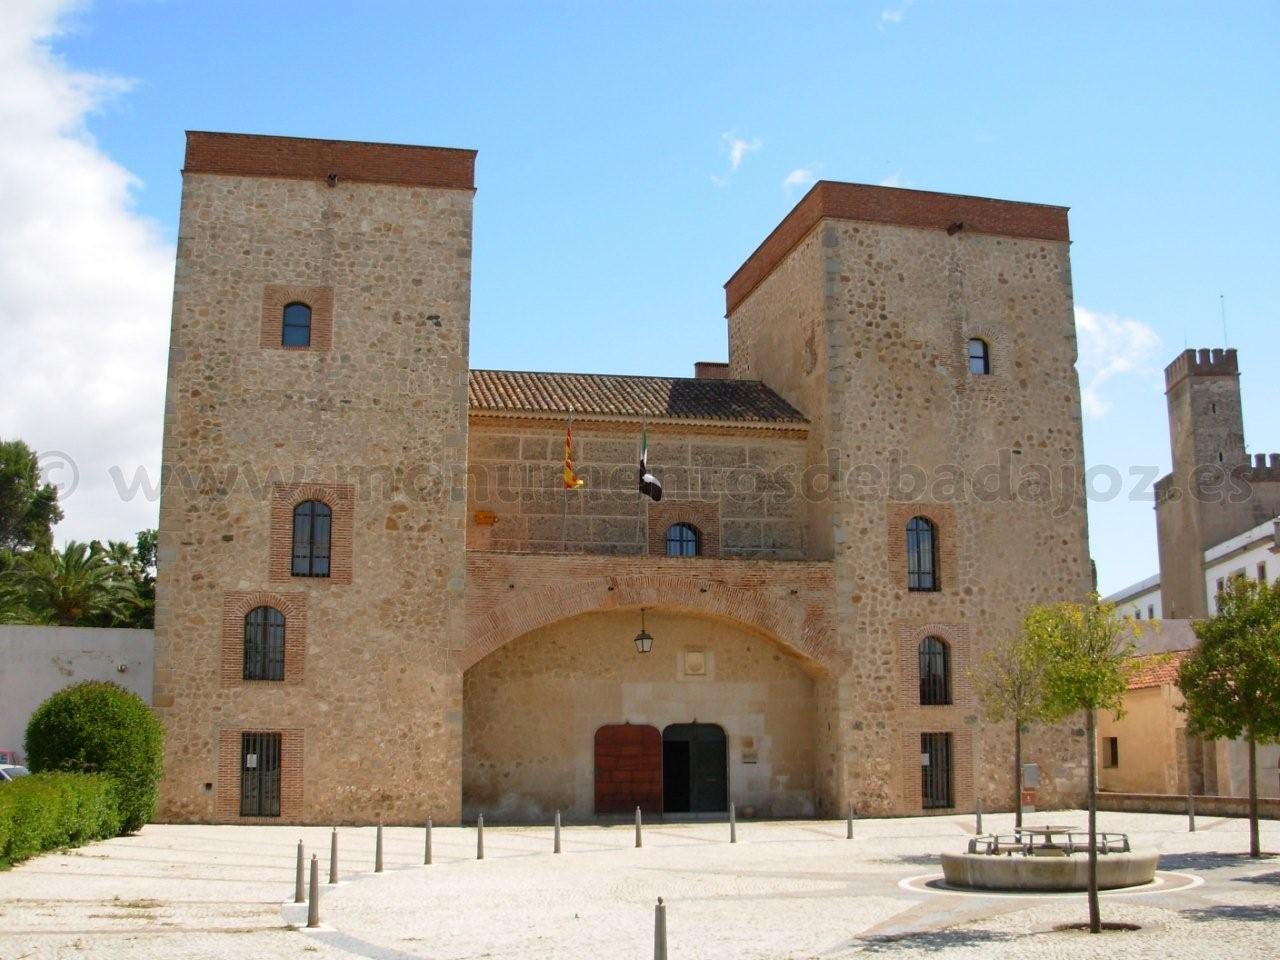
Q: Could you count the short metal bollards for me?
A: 13